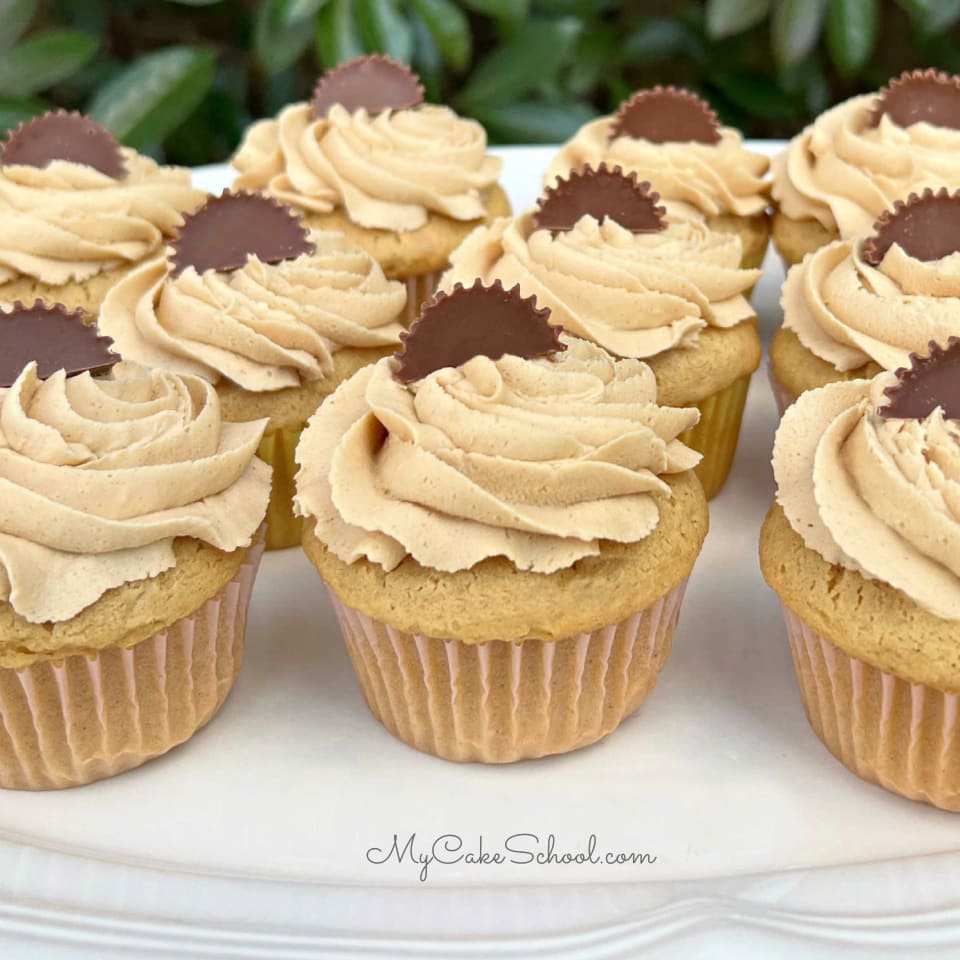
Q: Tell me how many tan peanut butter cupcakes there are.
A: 10